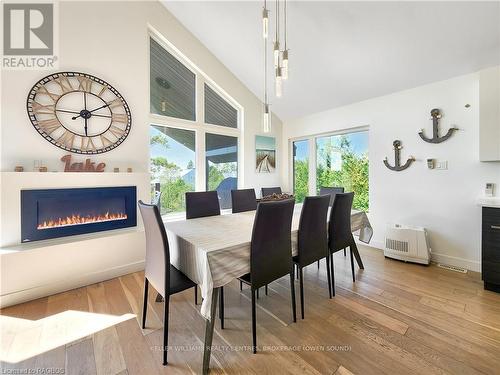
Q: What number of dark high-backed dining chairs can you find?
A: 8